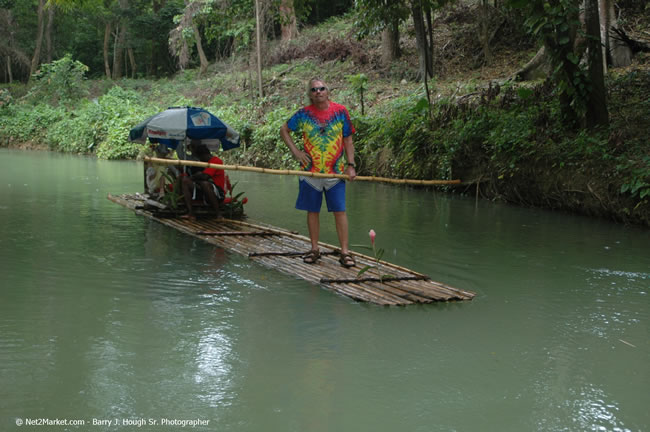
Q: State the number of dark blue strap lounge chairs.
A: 0